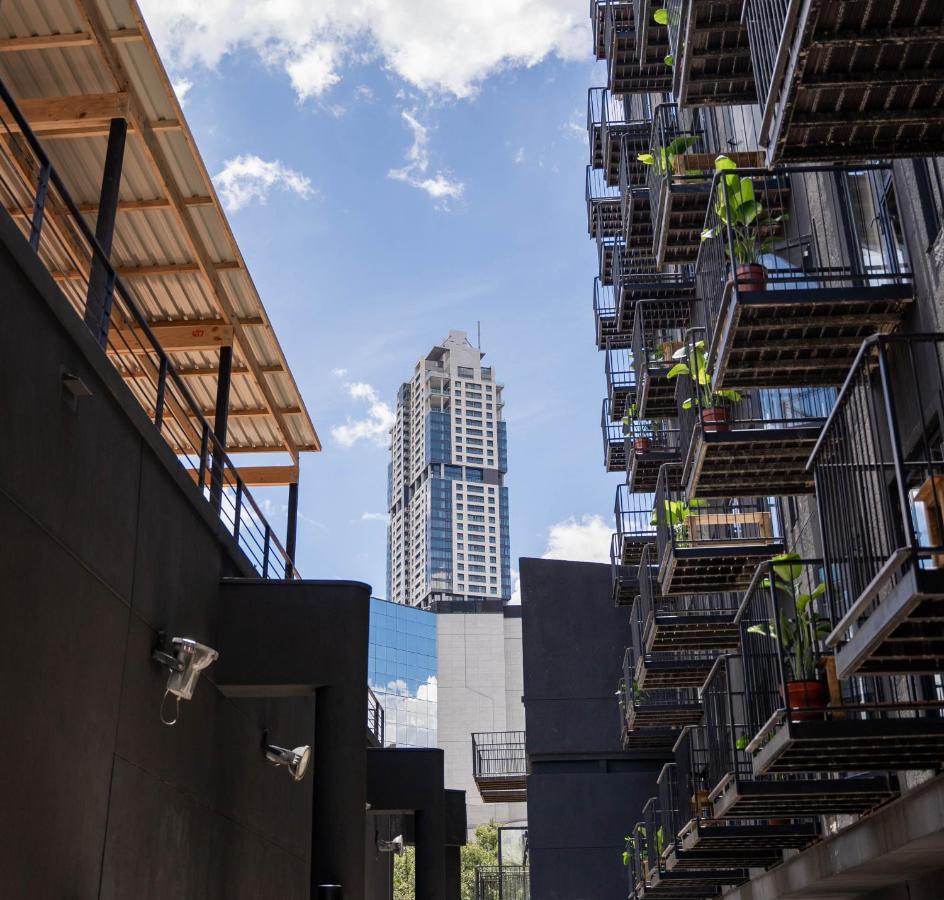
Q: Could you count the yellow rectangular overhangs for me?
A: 1